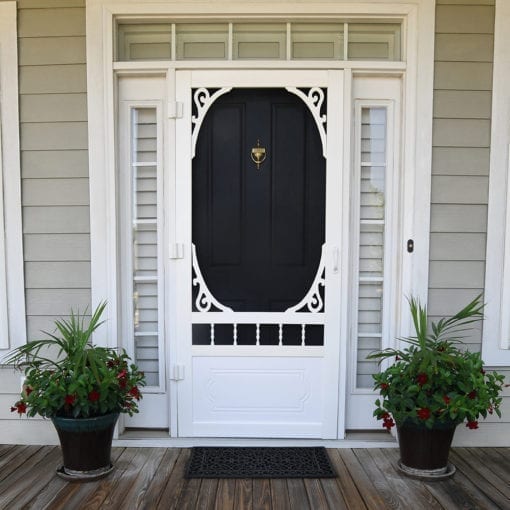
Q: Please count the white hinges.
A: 3